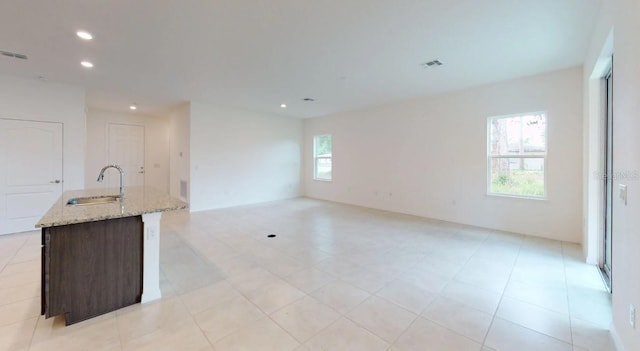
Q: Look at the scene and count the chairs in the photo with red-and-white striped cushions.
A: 0